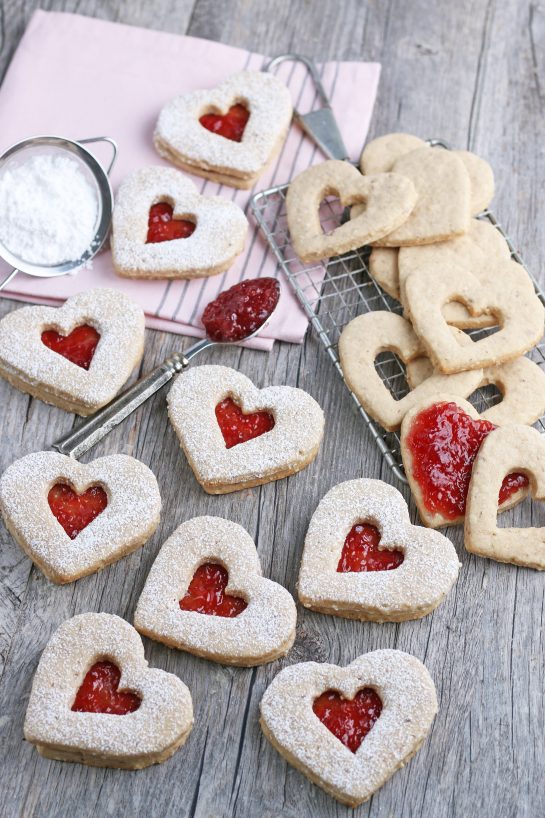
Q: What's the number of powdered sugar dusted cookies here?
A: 9